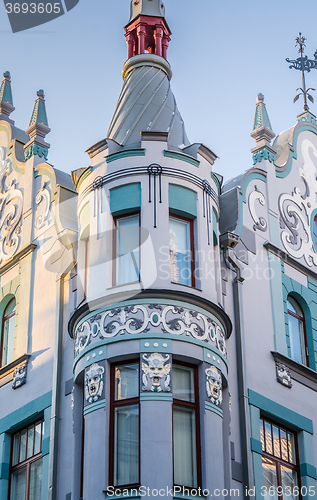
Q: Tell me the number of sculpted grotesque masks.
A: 3